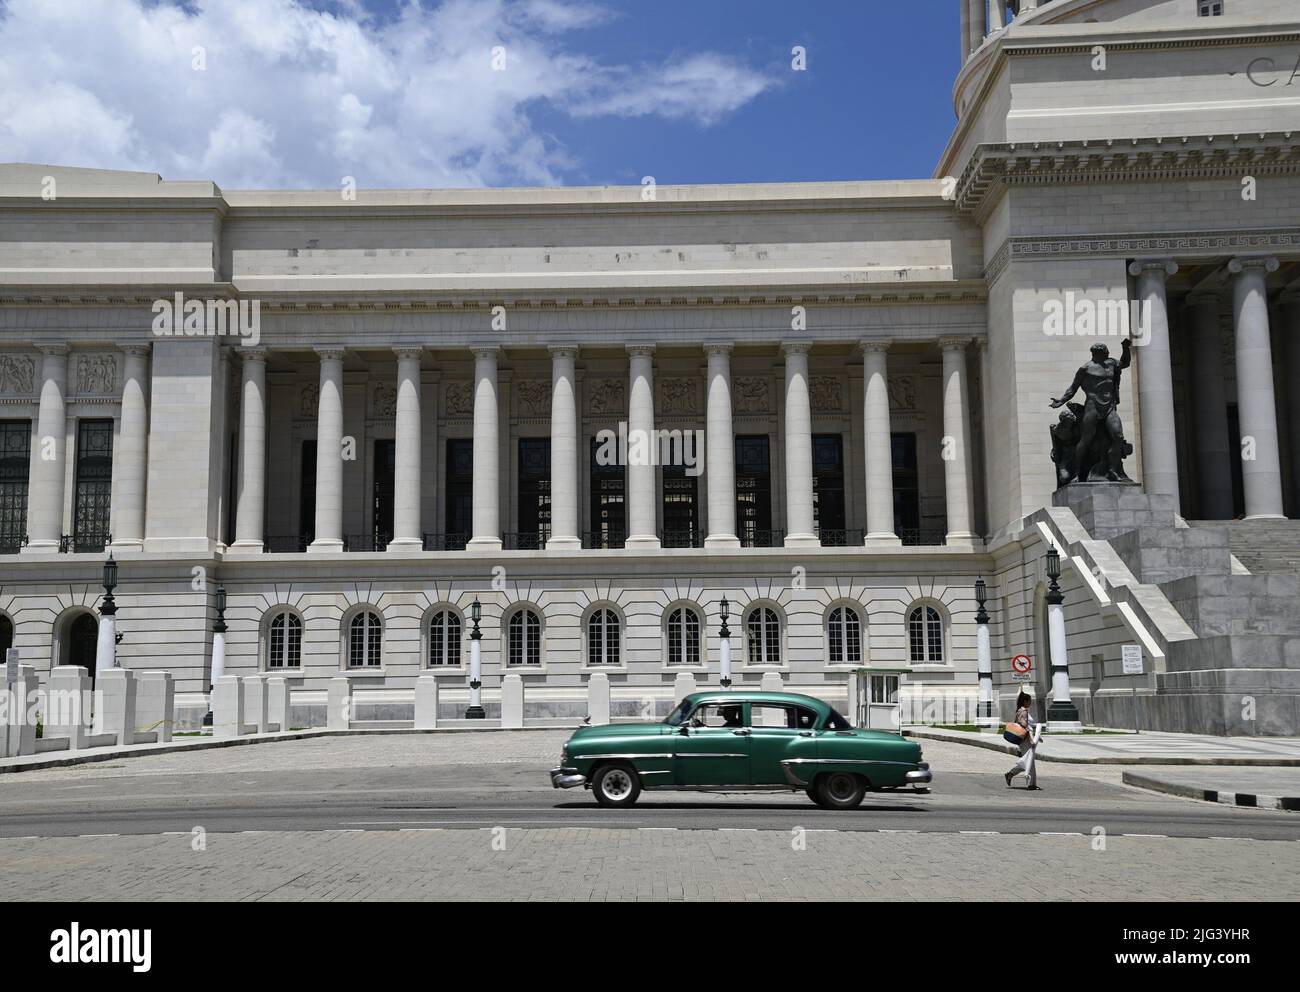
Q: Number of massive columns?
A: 14